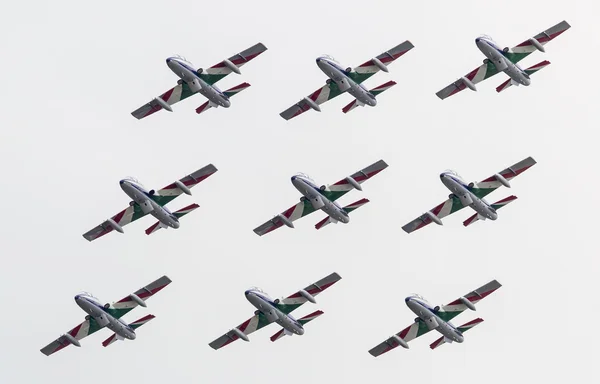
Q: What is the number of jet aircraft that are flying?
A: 9